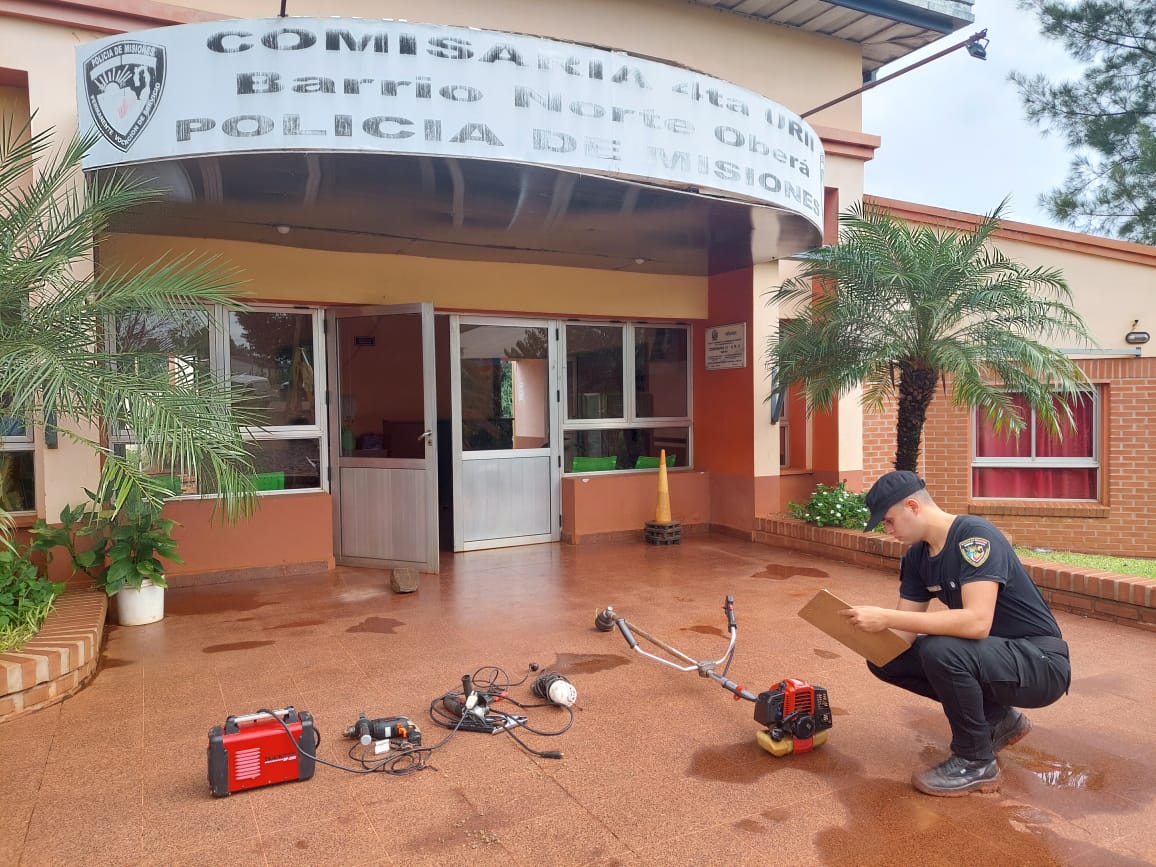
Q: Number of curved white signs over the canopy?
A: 1